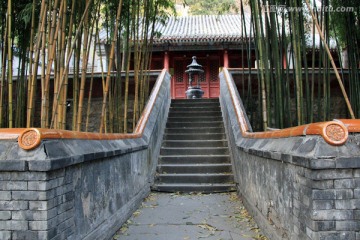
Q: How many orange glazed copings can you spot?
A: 2